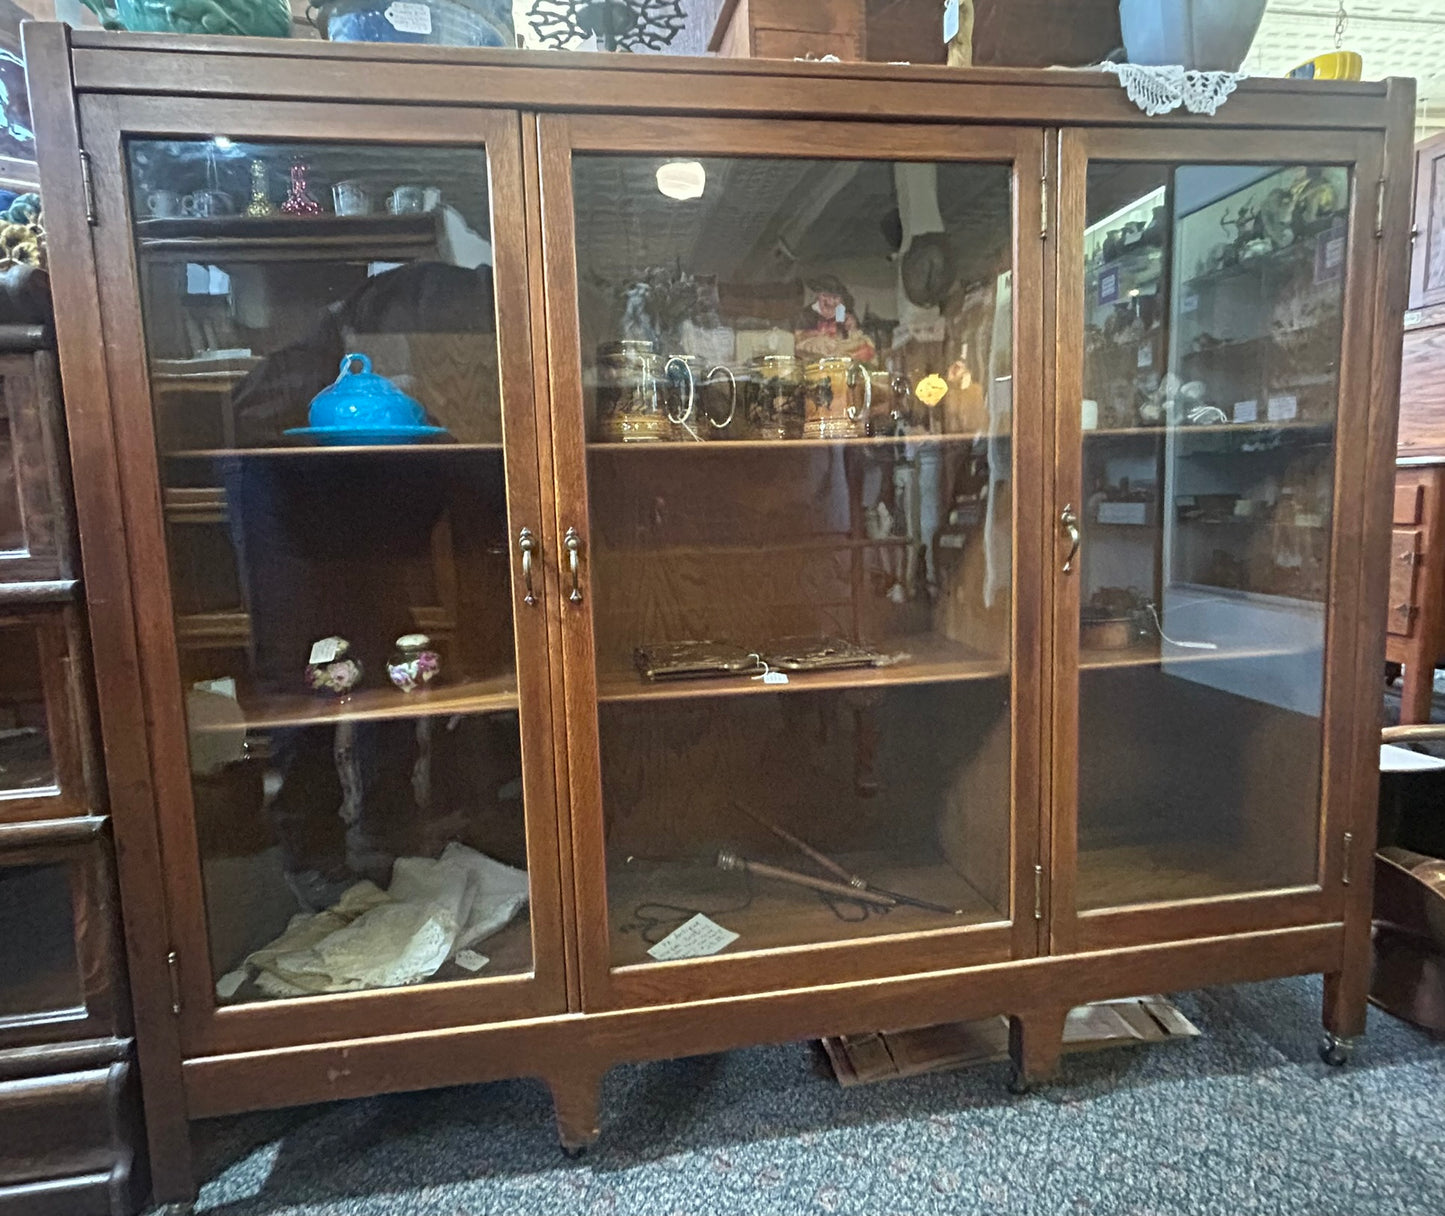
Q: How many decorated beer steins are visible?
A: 5